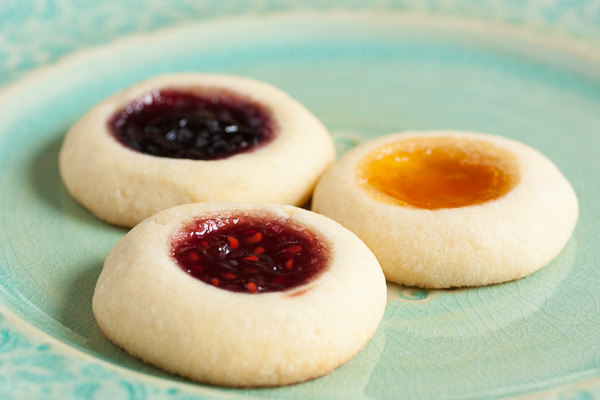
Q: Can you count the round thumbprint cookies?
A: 3